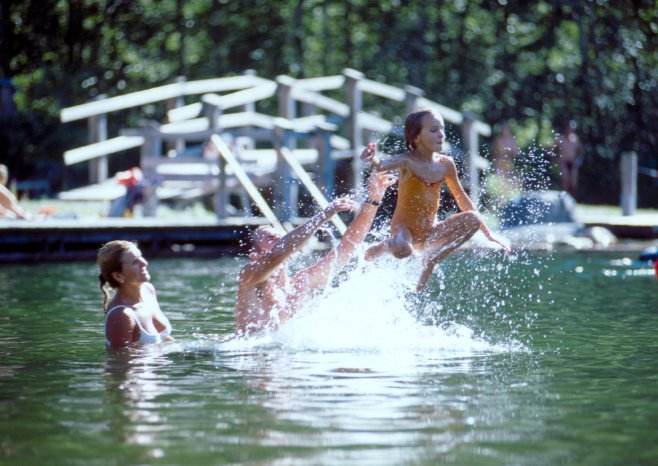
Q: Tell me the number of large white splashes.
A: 1